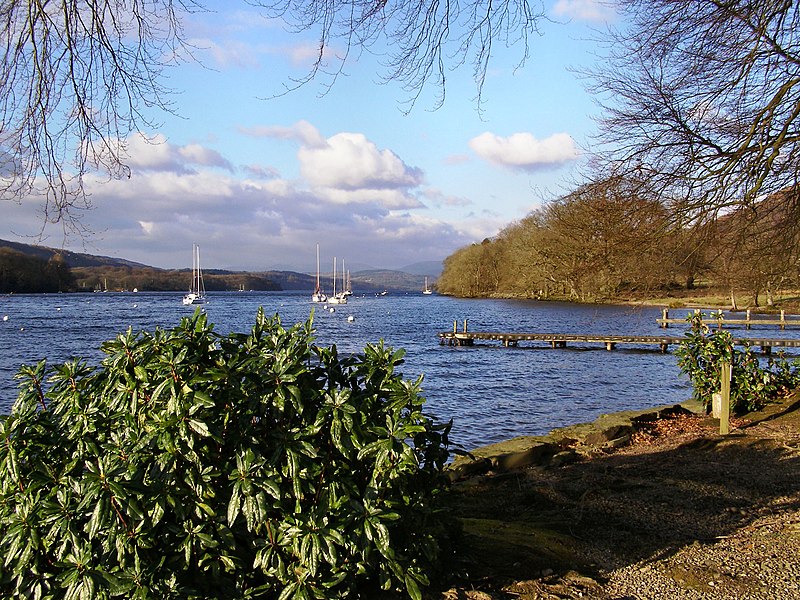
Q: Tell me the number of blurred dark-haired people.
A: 0